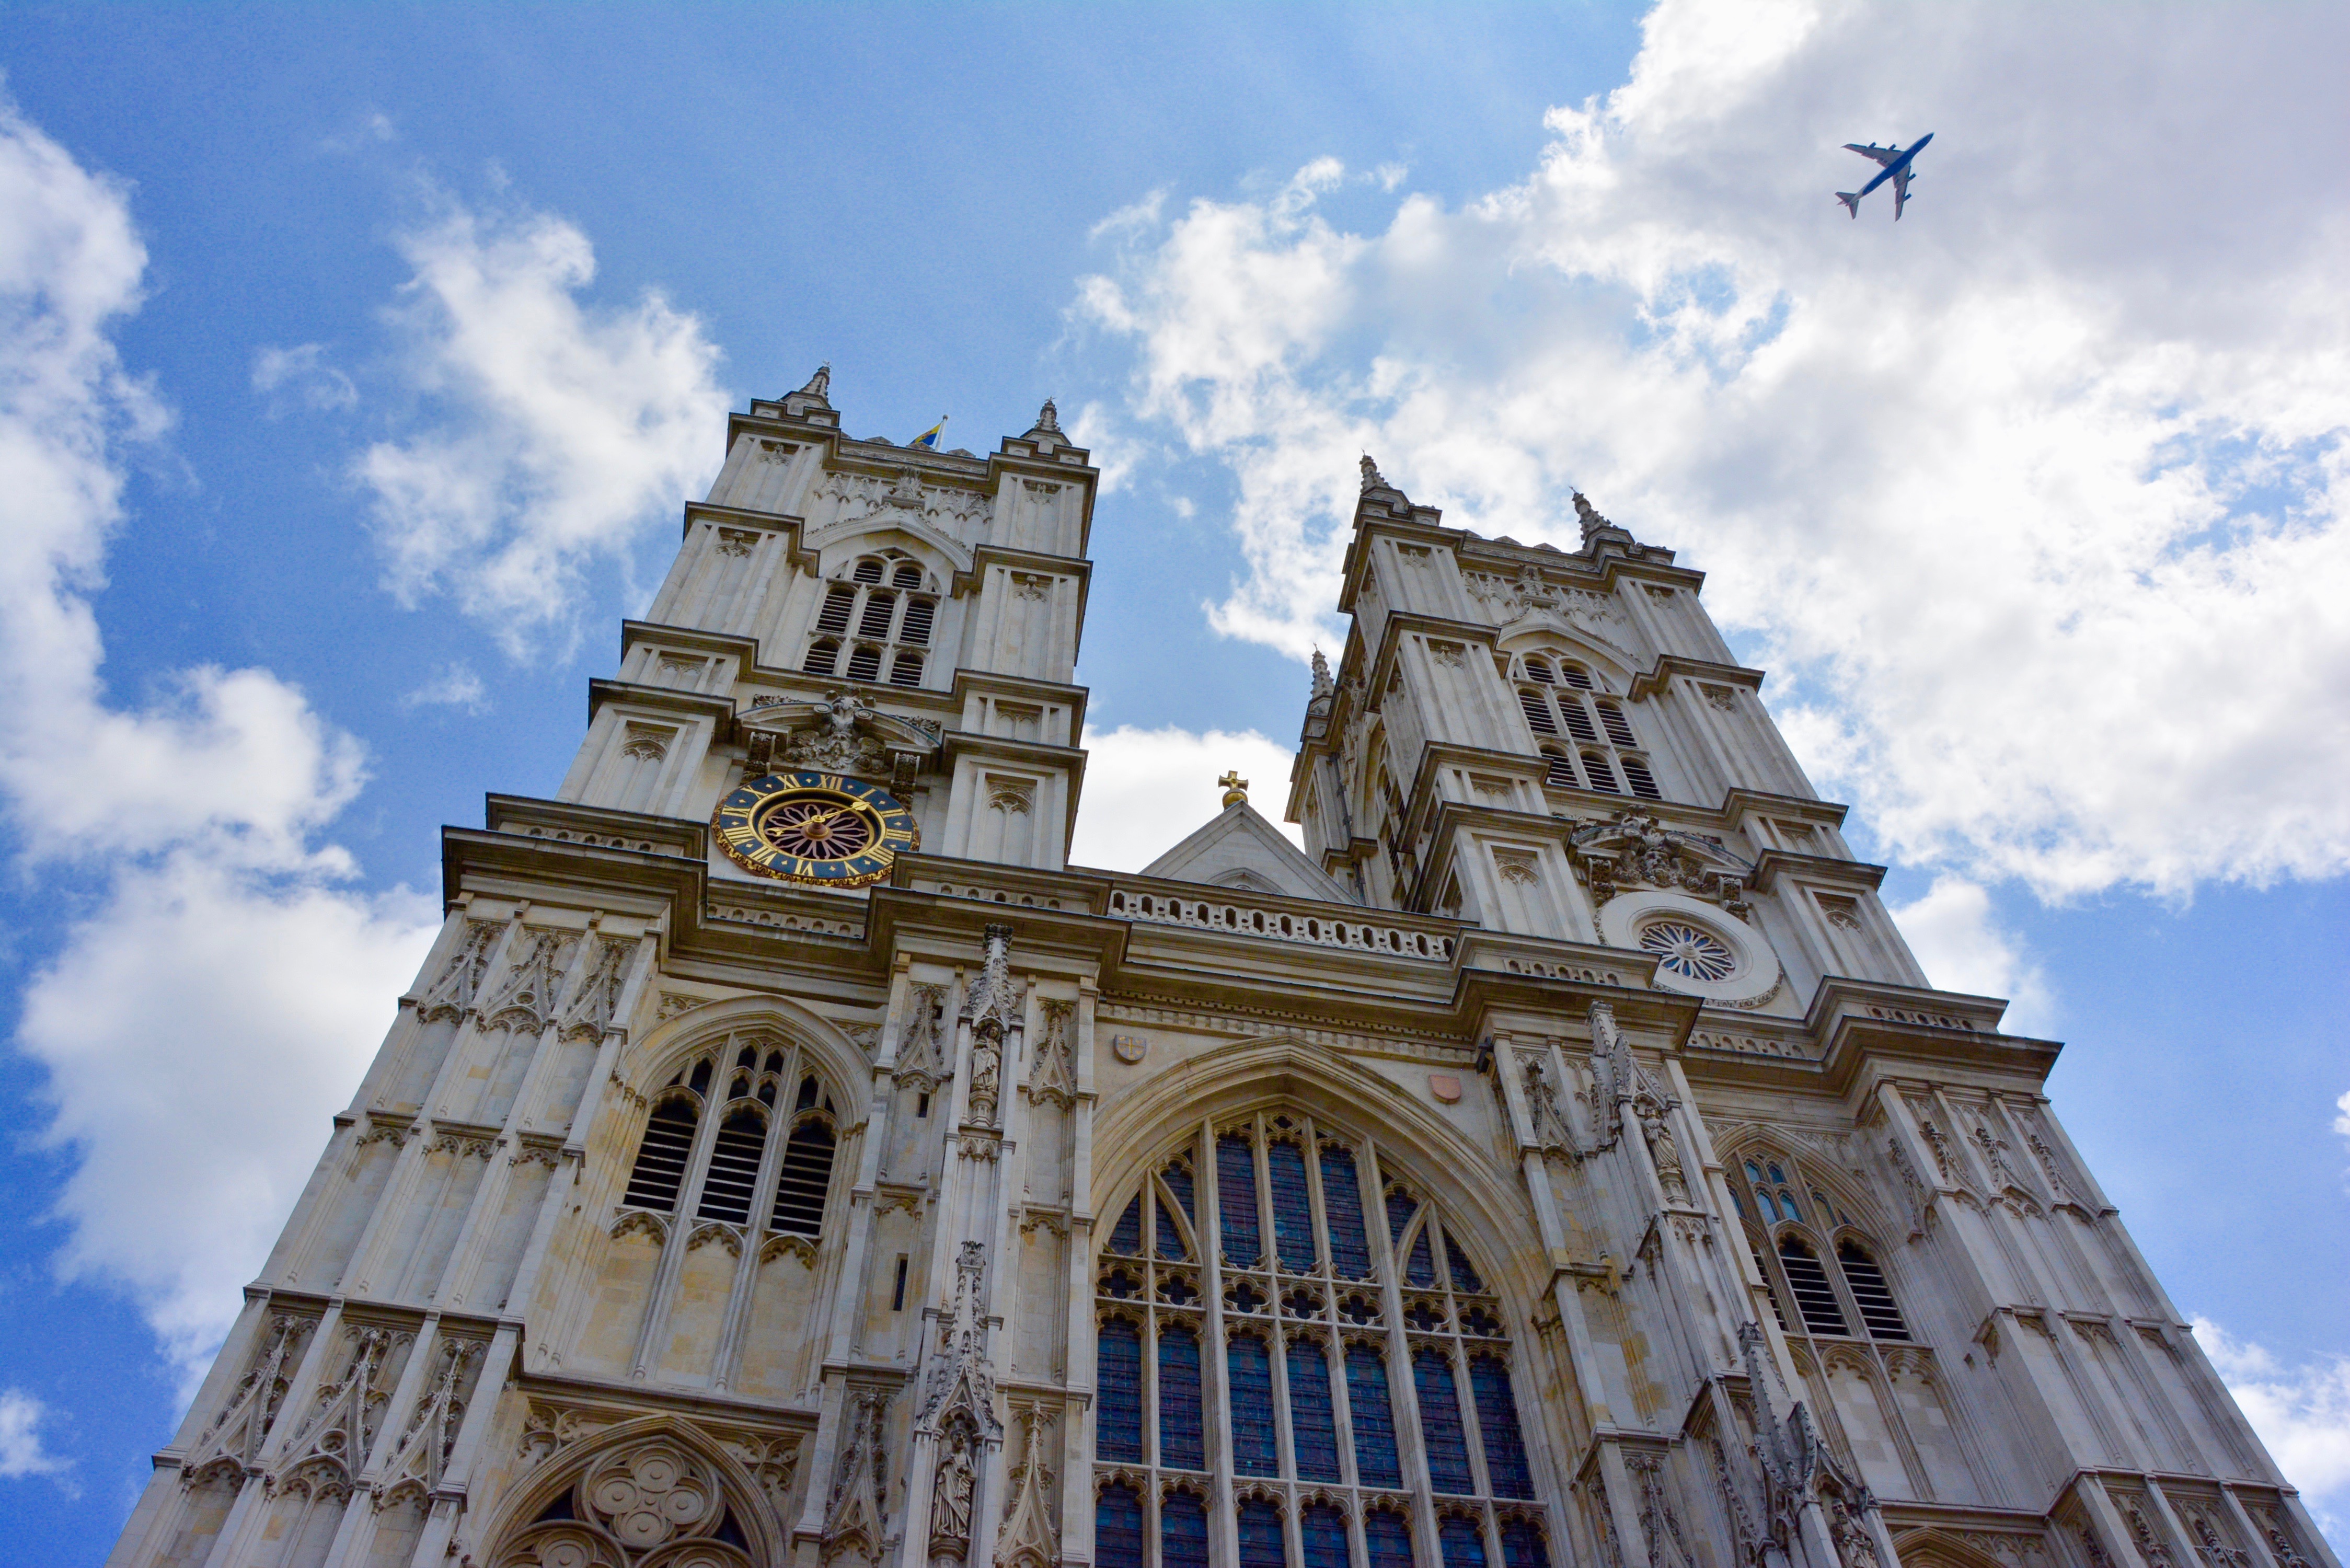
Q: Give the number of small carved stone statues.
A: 4